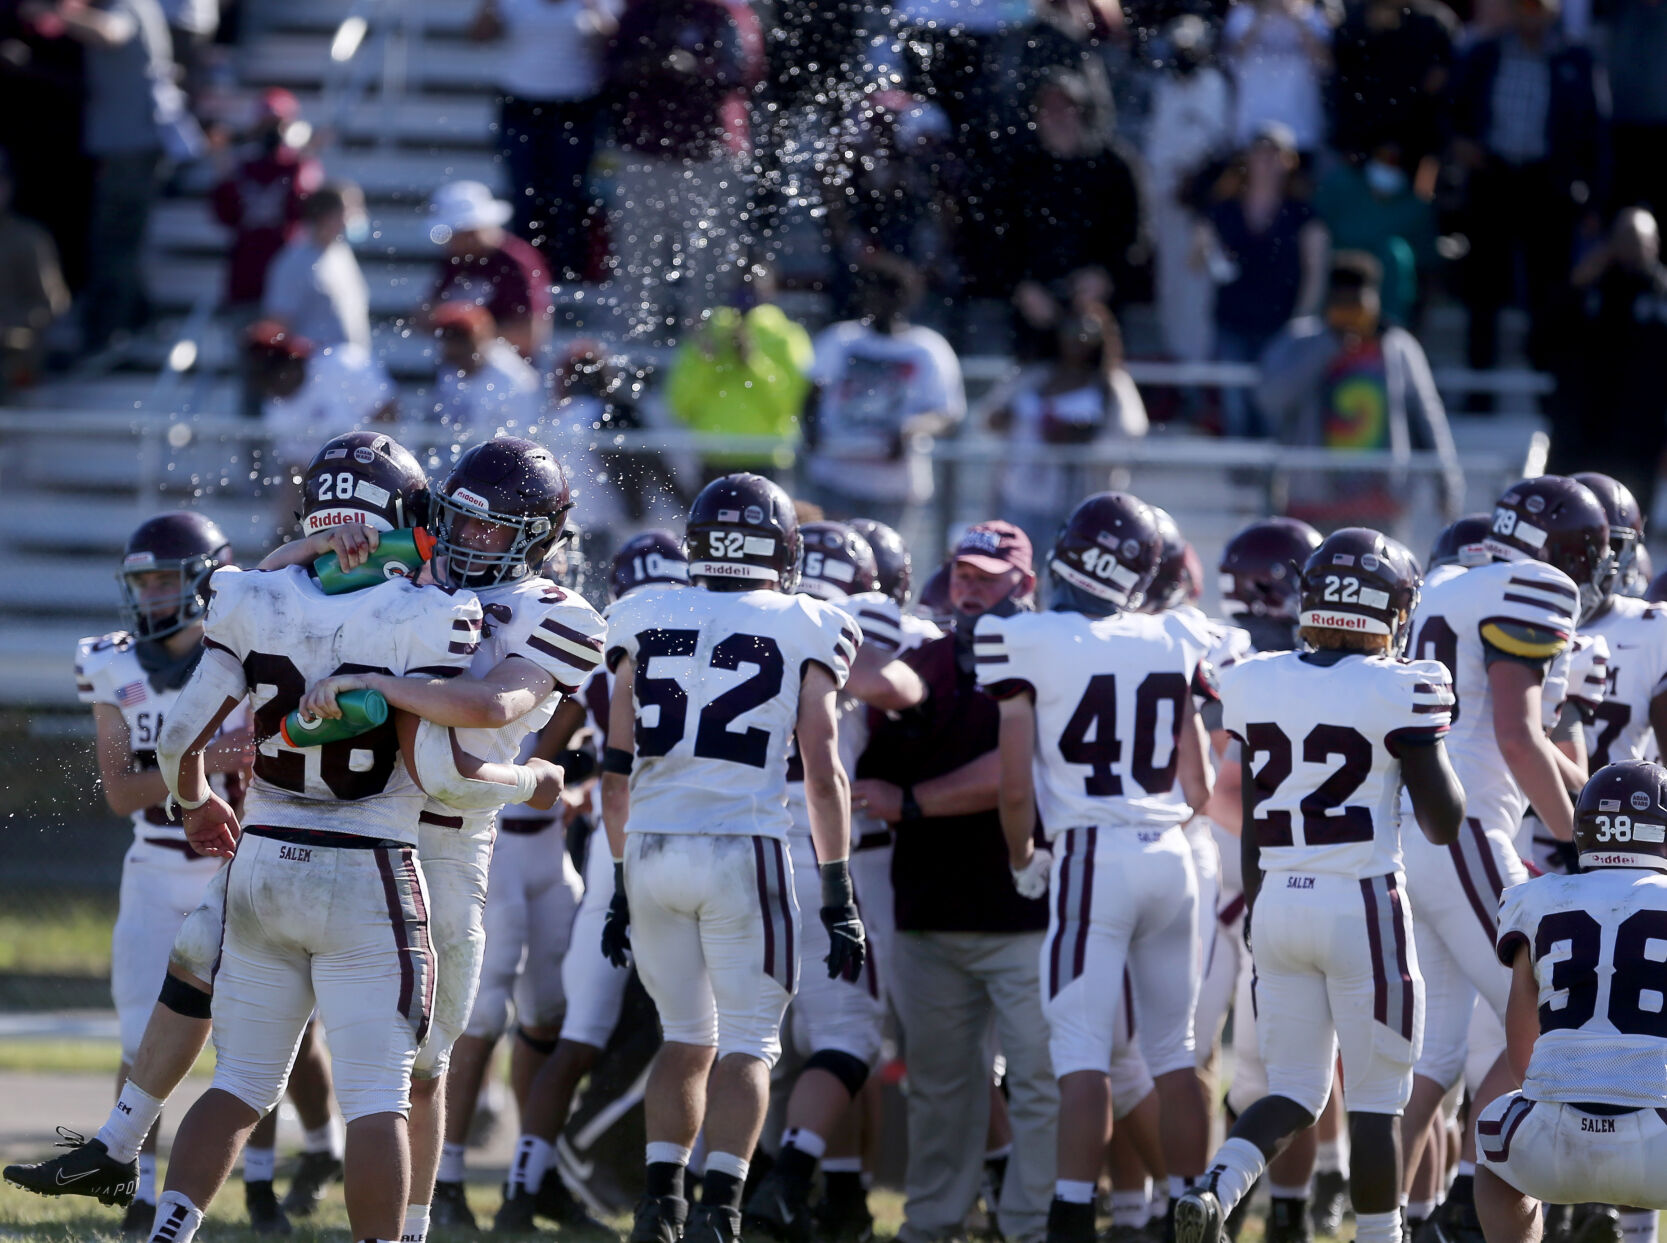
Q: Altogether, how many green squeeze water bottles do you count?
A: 2